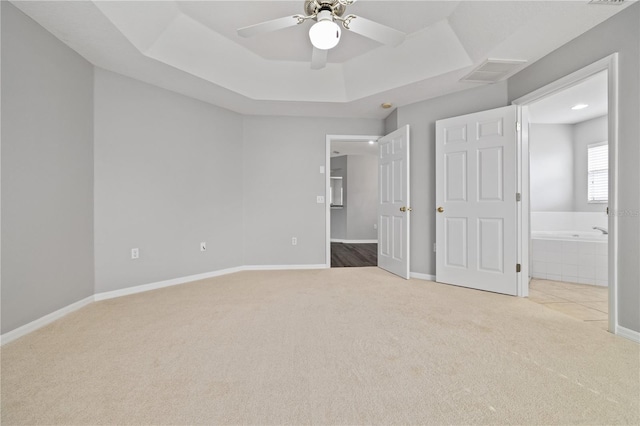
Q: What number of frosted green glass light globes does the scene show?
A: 0